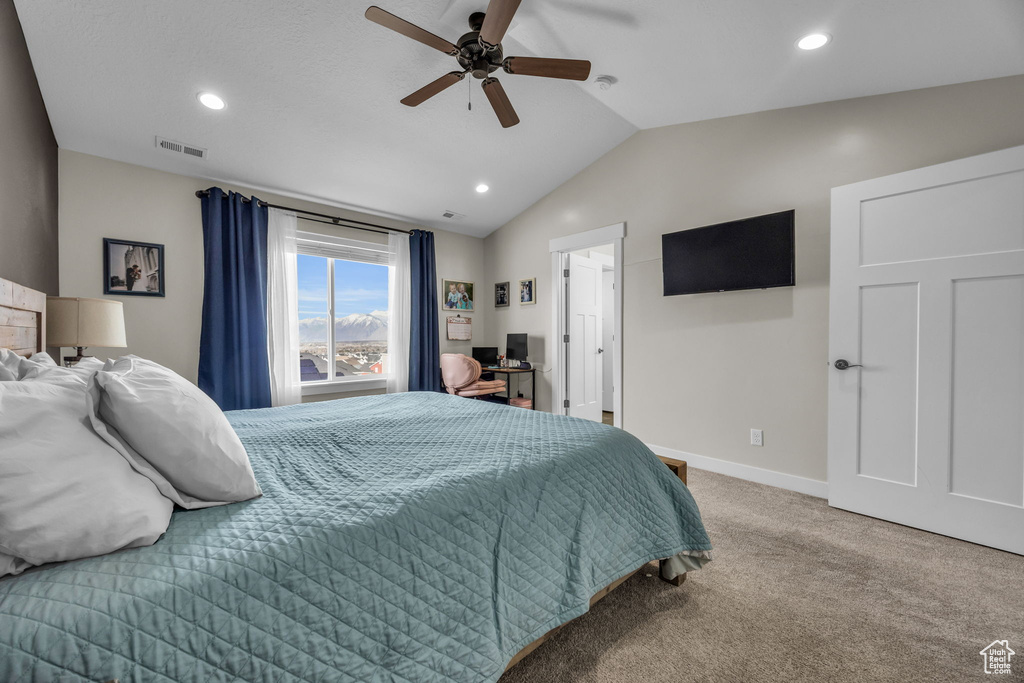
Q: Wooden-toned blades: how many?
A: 5